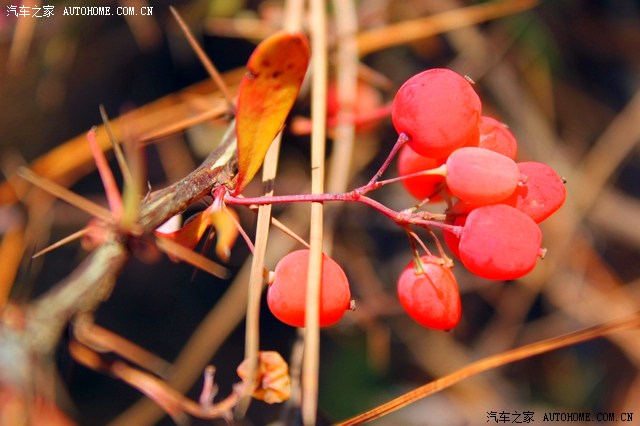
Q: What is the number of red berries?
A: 9